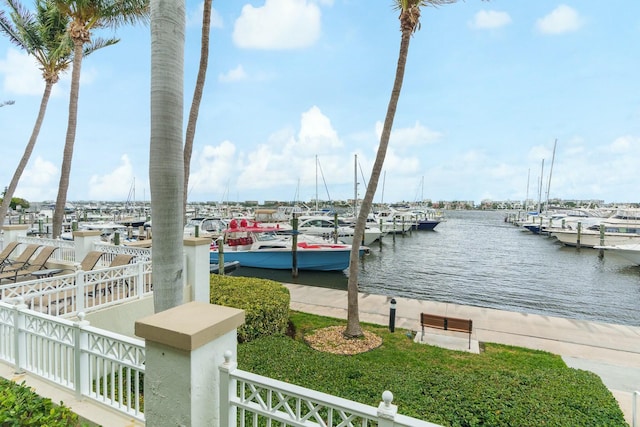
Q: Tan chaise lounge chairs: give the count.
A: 5